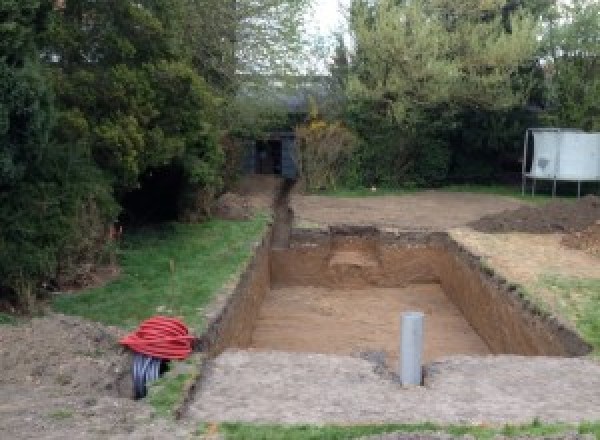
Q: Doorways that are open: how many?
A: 1